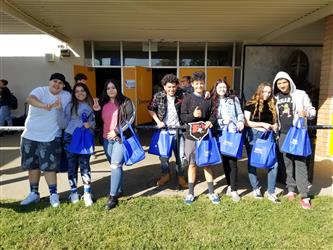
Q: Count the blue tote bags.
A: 7